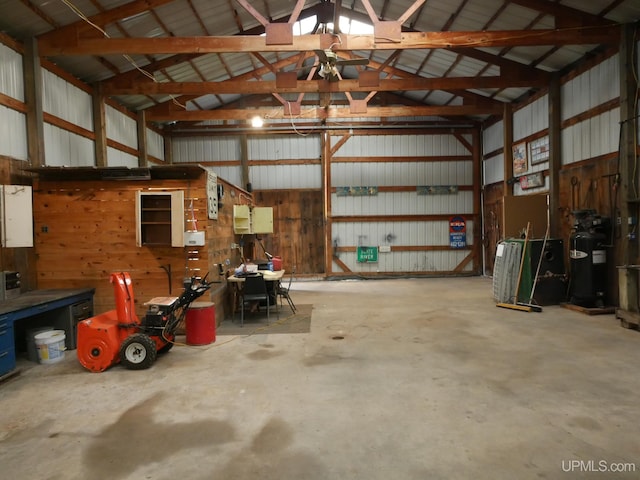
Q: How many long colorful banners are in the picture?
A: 2